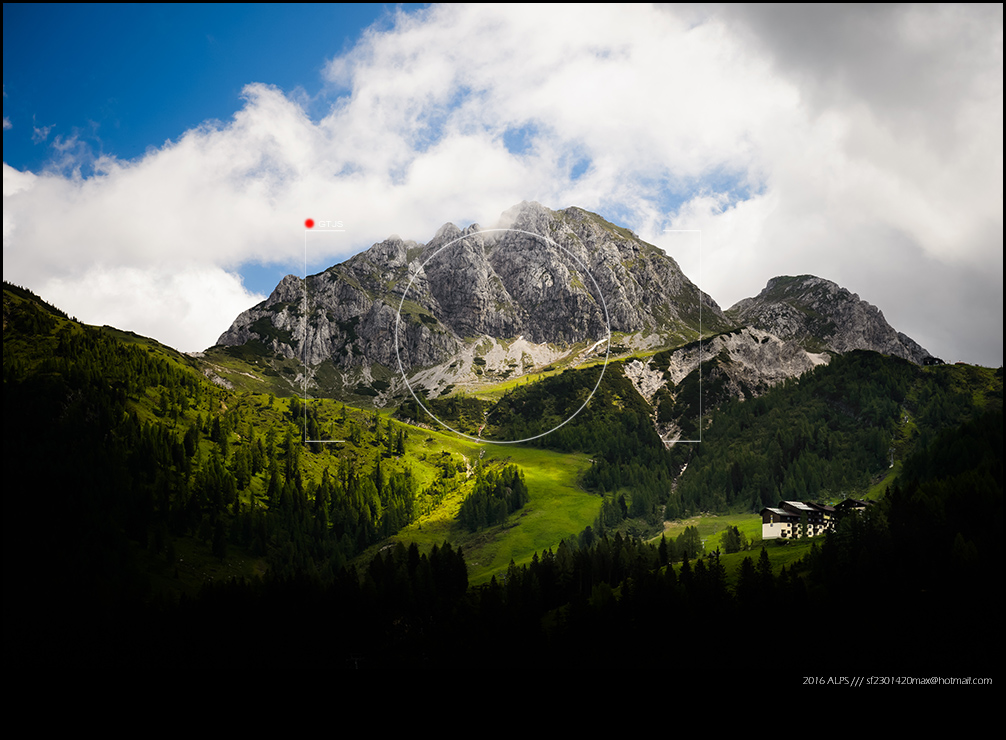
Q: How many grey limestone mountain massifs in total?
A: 2